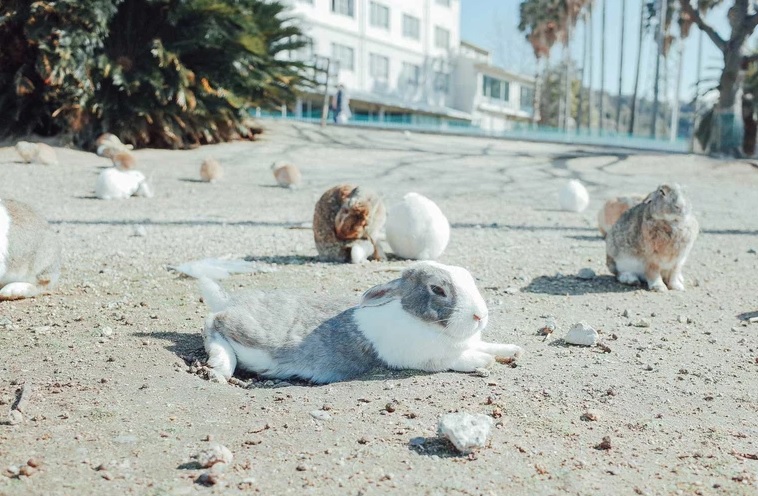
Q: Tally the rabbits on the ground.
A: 13